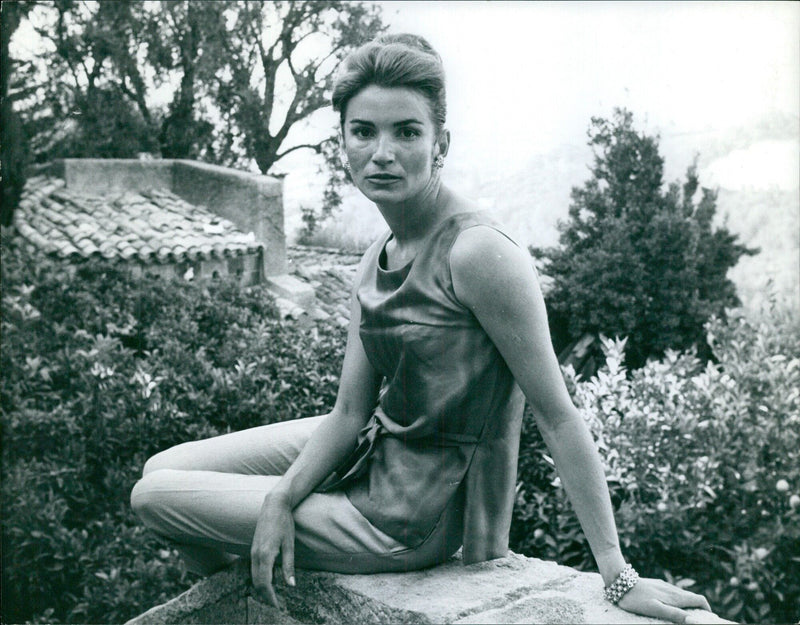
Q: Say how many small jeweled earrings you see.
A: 2